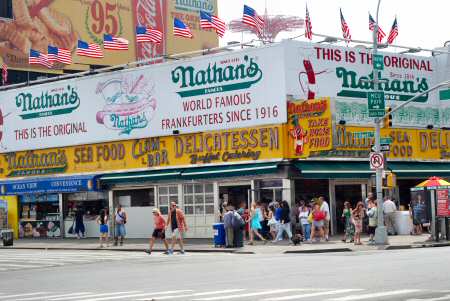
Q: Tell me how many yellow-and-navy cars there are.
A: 0